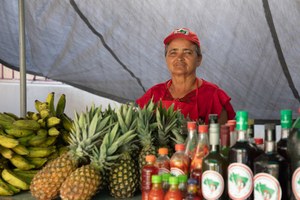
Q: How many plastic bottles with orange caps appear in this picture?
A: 2